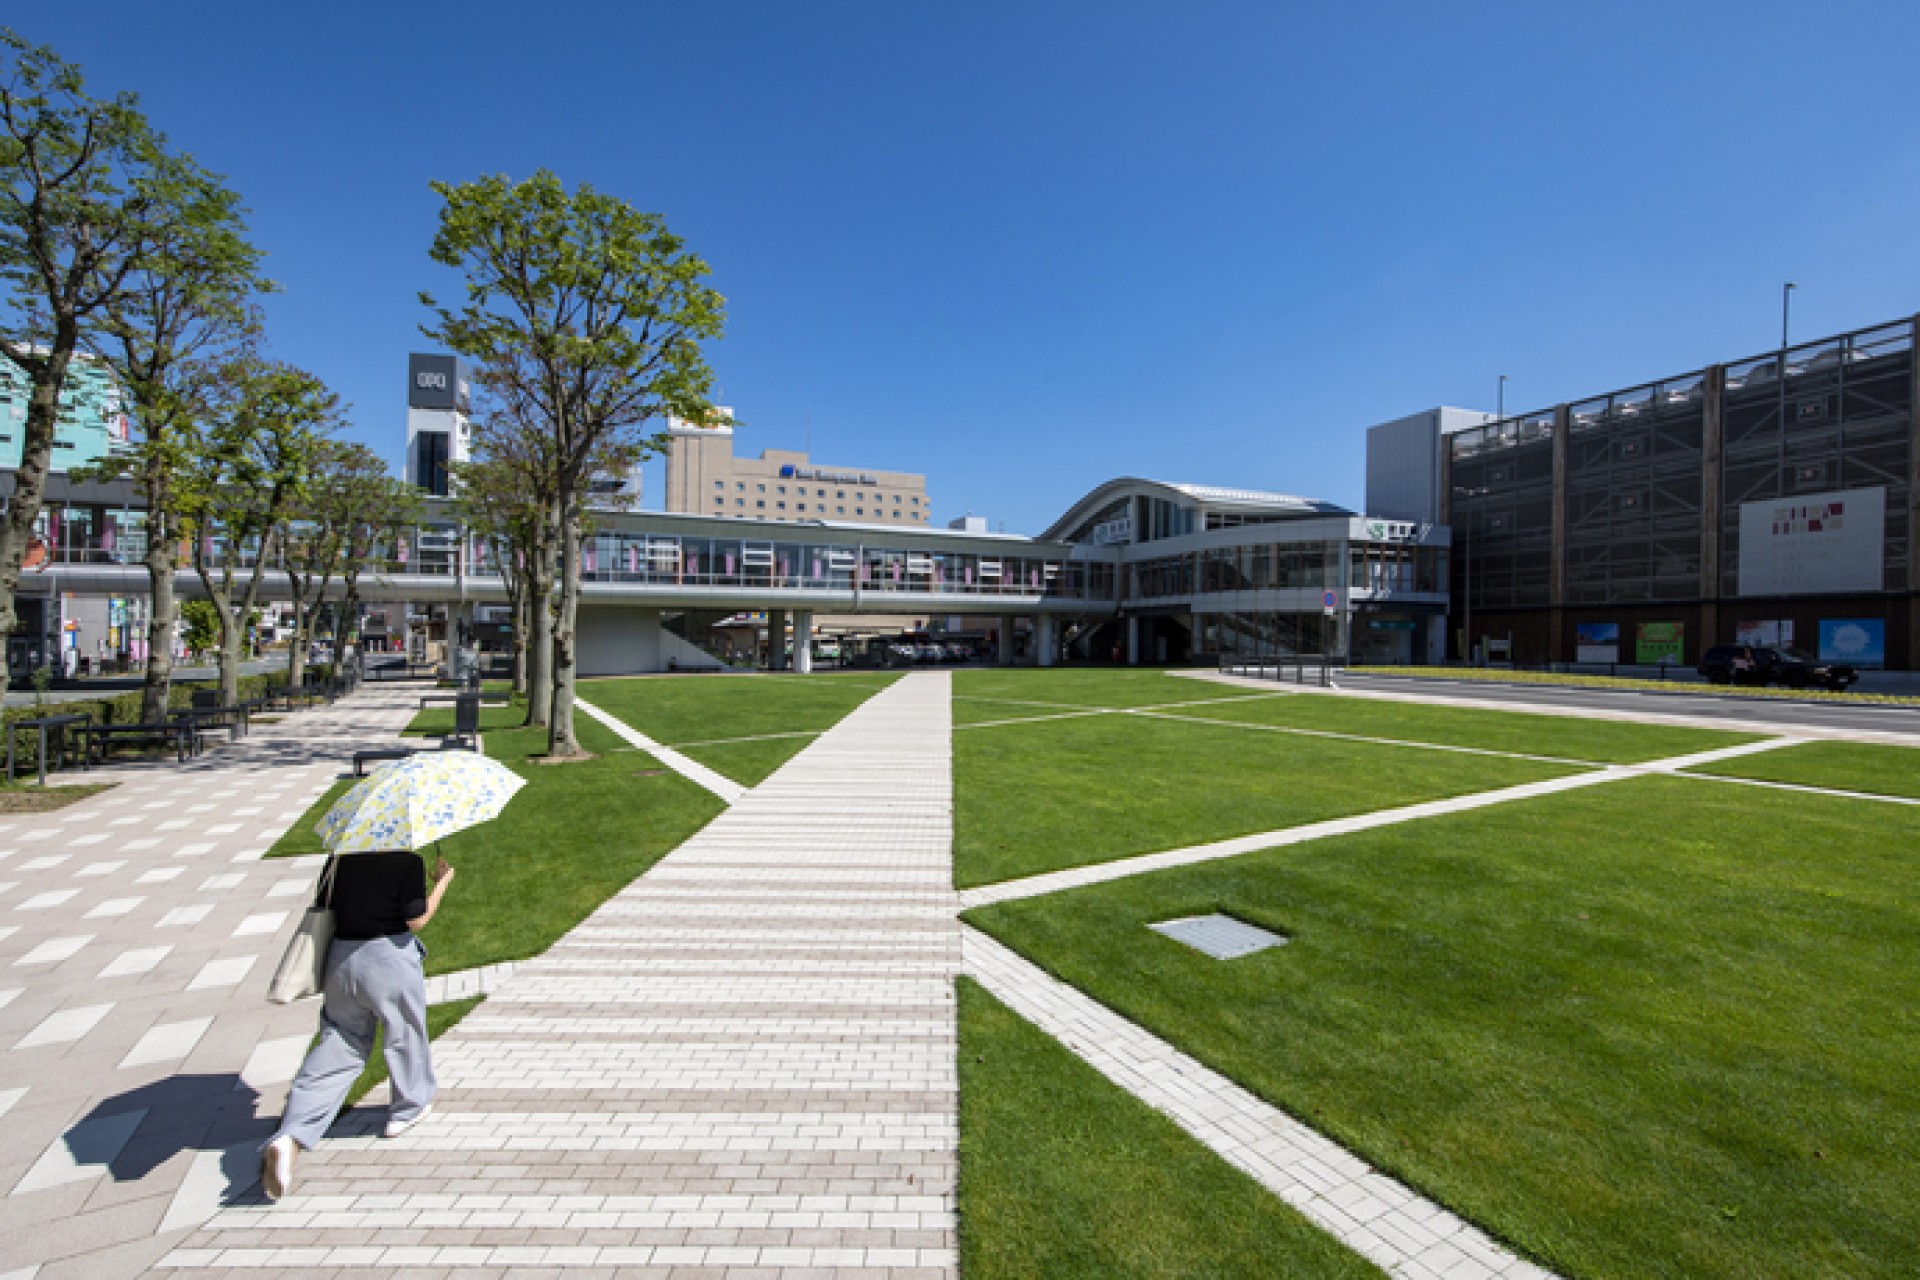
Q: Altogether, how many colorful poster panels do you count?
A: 4